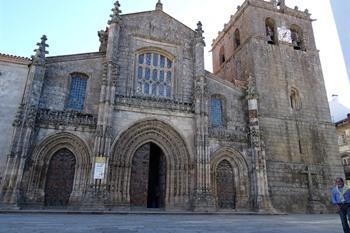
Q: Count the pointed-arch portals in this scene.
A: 3